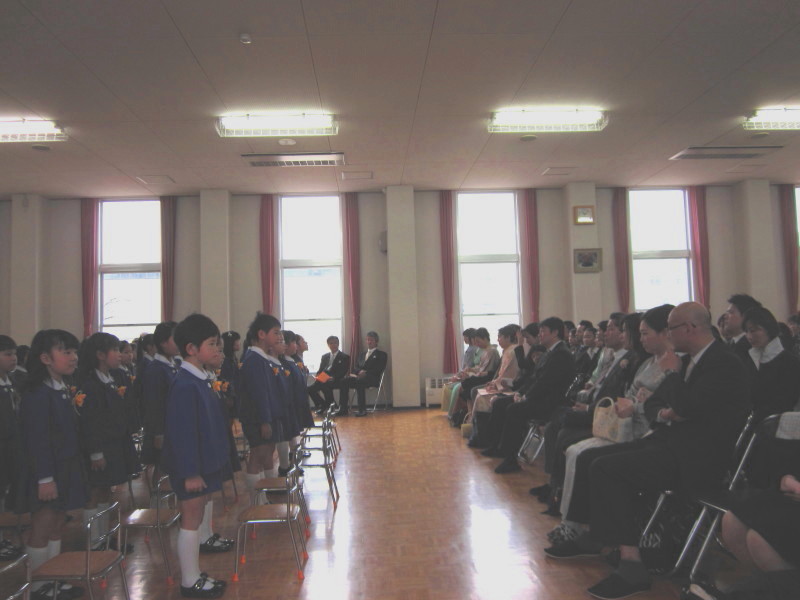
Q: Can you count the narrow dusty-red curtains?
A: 9